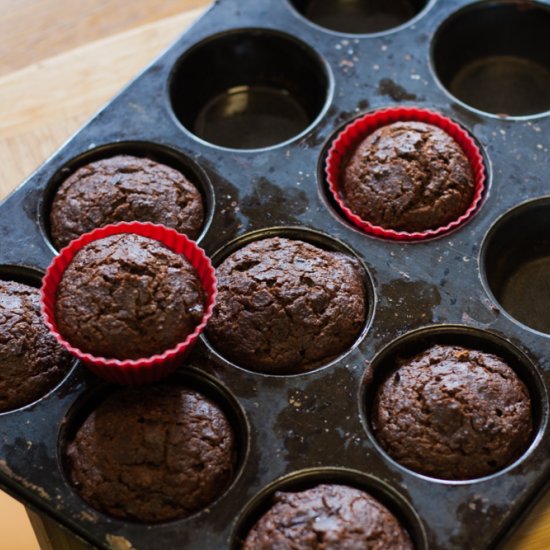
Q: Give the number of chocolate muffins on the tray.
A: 8